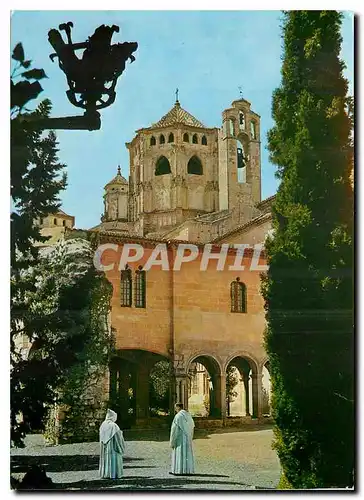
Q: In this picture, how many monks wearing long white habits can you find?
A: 2